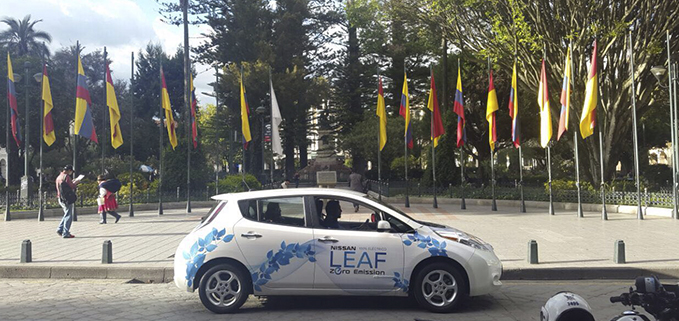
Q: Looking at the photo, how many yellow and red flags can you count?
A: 8